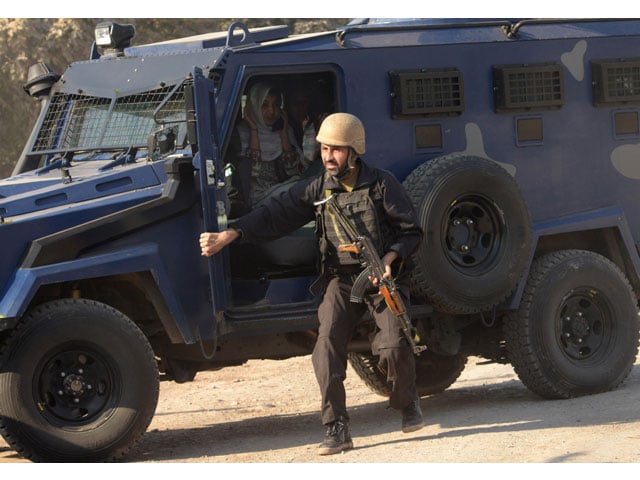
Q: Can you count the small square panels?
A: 3